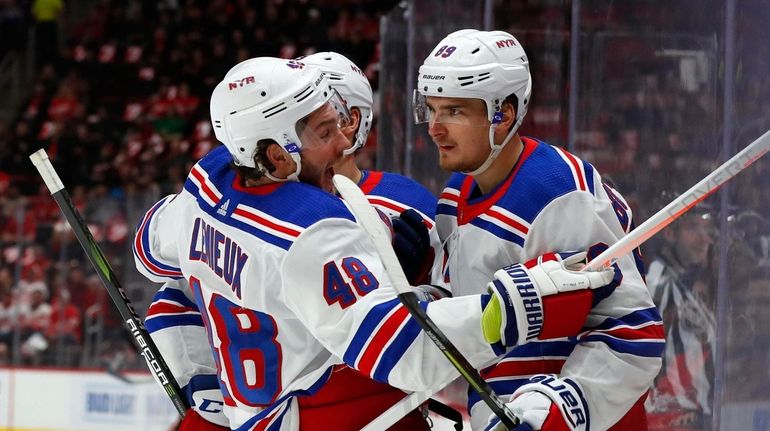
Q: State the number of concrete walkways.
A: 0